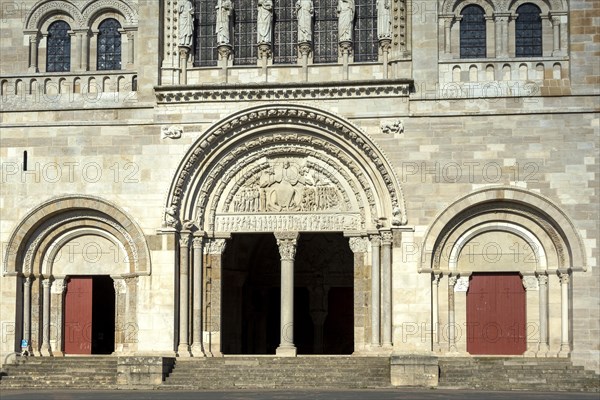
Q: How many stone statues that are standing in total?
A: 6